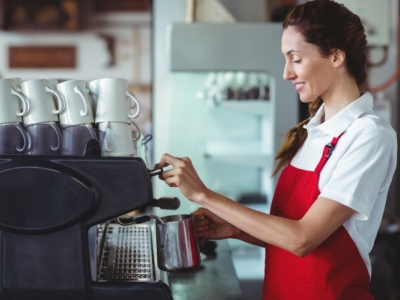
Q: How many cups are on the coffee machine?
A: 8